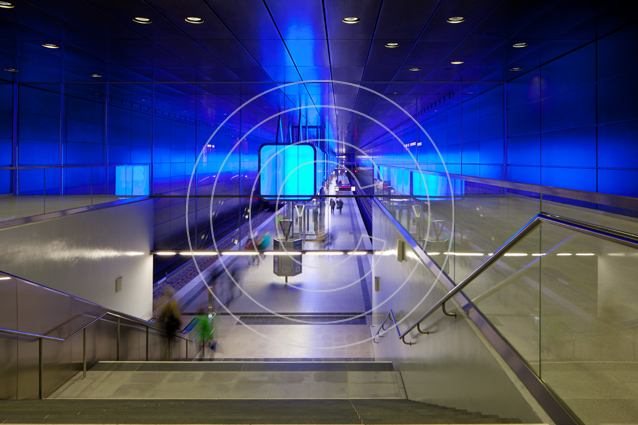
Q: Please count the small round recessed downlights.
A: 13